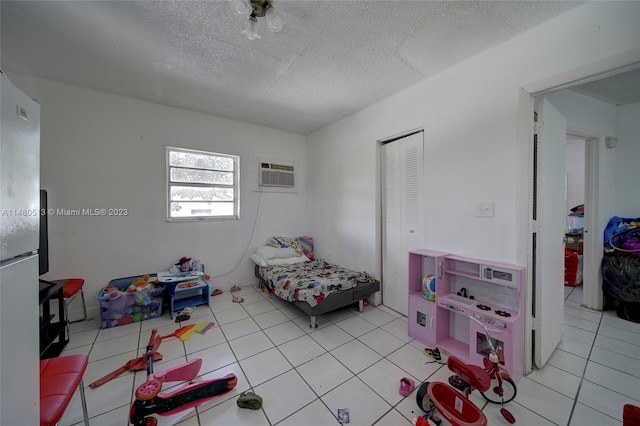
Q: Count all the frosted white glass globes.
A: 3